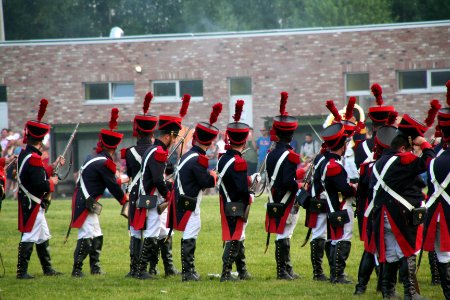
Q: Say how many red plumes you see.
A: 13